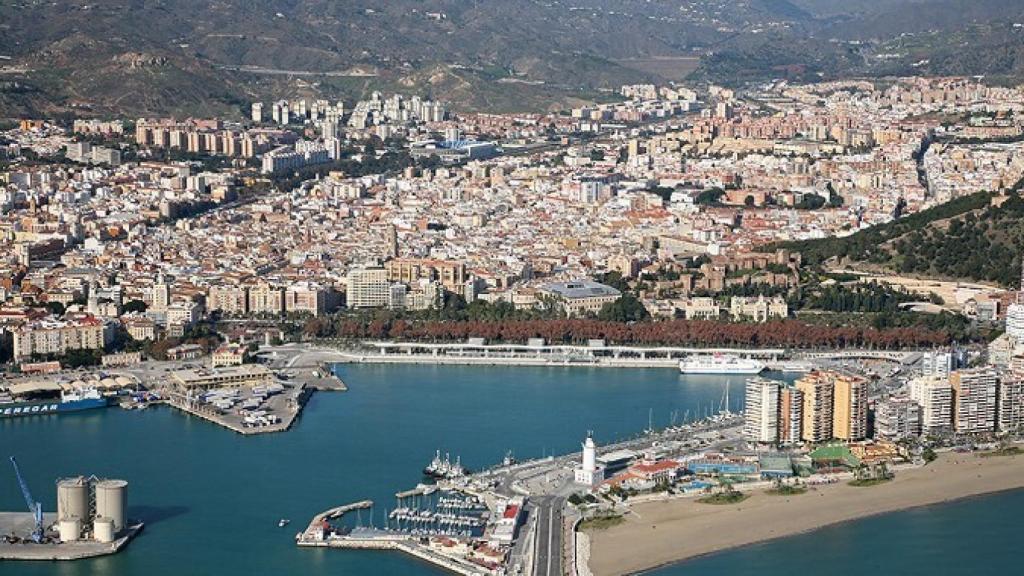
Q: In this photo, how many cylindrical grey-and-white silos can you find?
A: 4